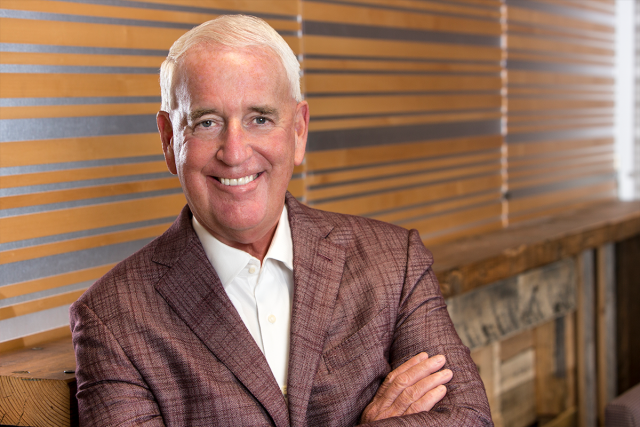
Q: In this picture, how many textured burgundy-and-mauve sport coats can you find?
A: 1